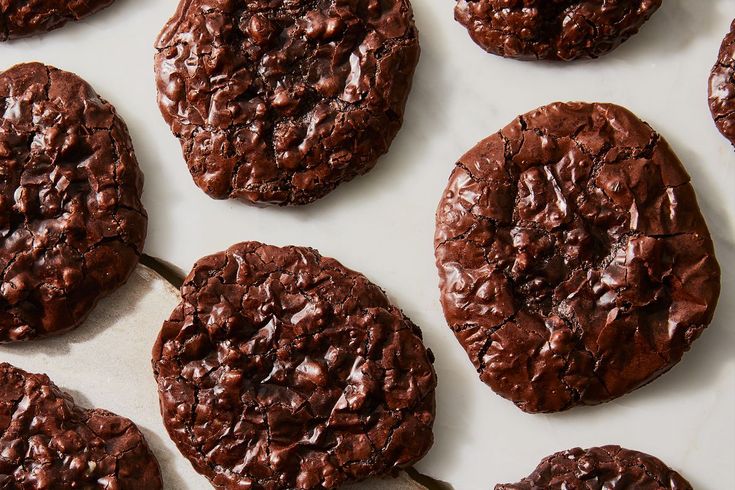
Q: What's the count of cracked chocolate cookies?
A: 9